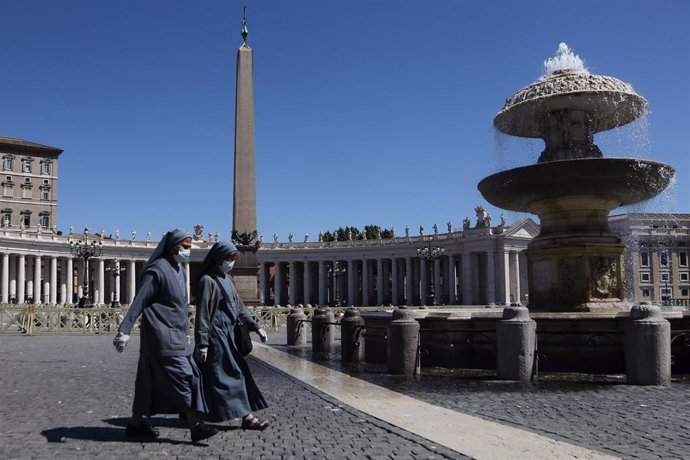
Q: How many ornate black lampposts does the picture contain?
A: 4